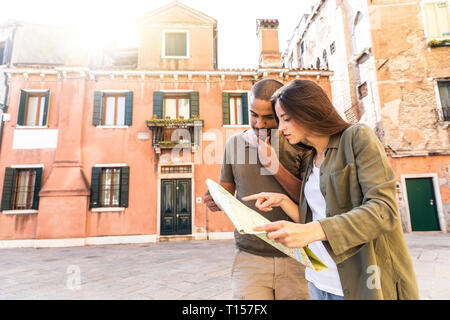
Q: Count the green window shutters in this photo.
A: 12